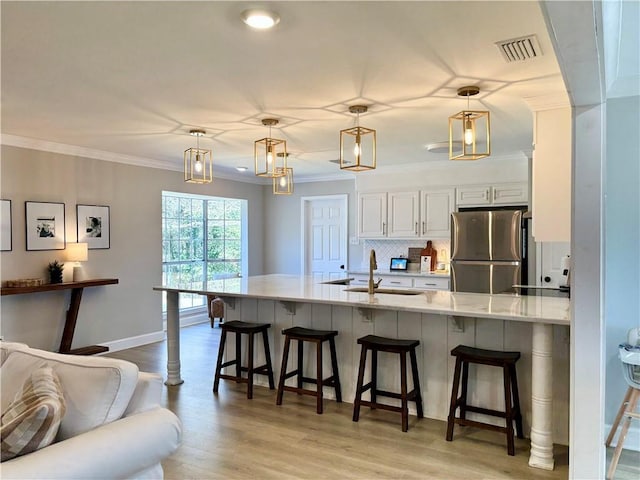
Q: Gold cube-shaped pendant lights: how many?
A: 5